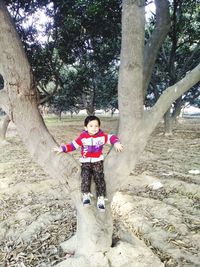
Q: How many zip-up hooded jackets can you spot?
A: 1